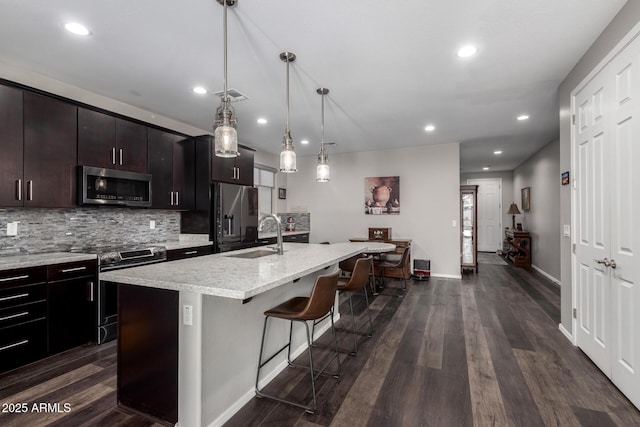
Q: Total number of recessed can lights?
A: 9